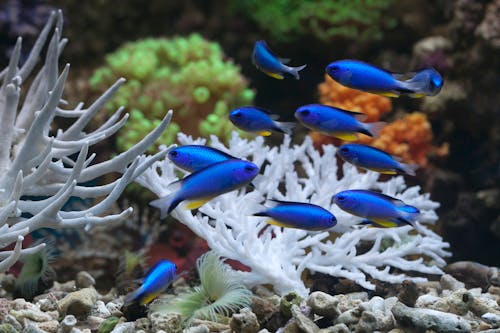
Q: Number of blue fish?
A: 12